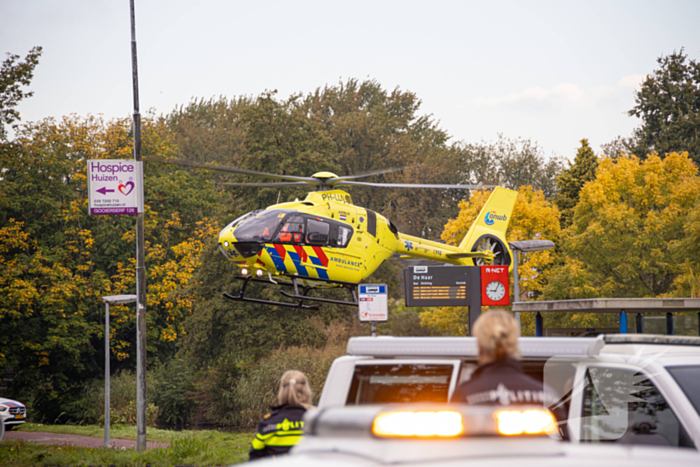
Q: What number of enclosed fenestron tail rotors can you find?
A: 1